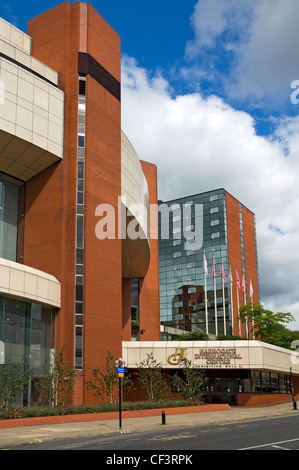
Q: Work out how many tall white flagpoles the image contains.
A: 7